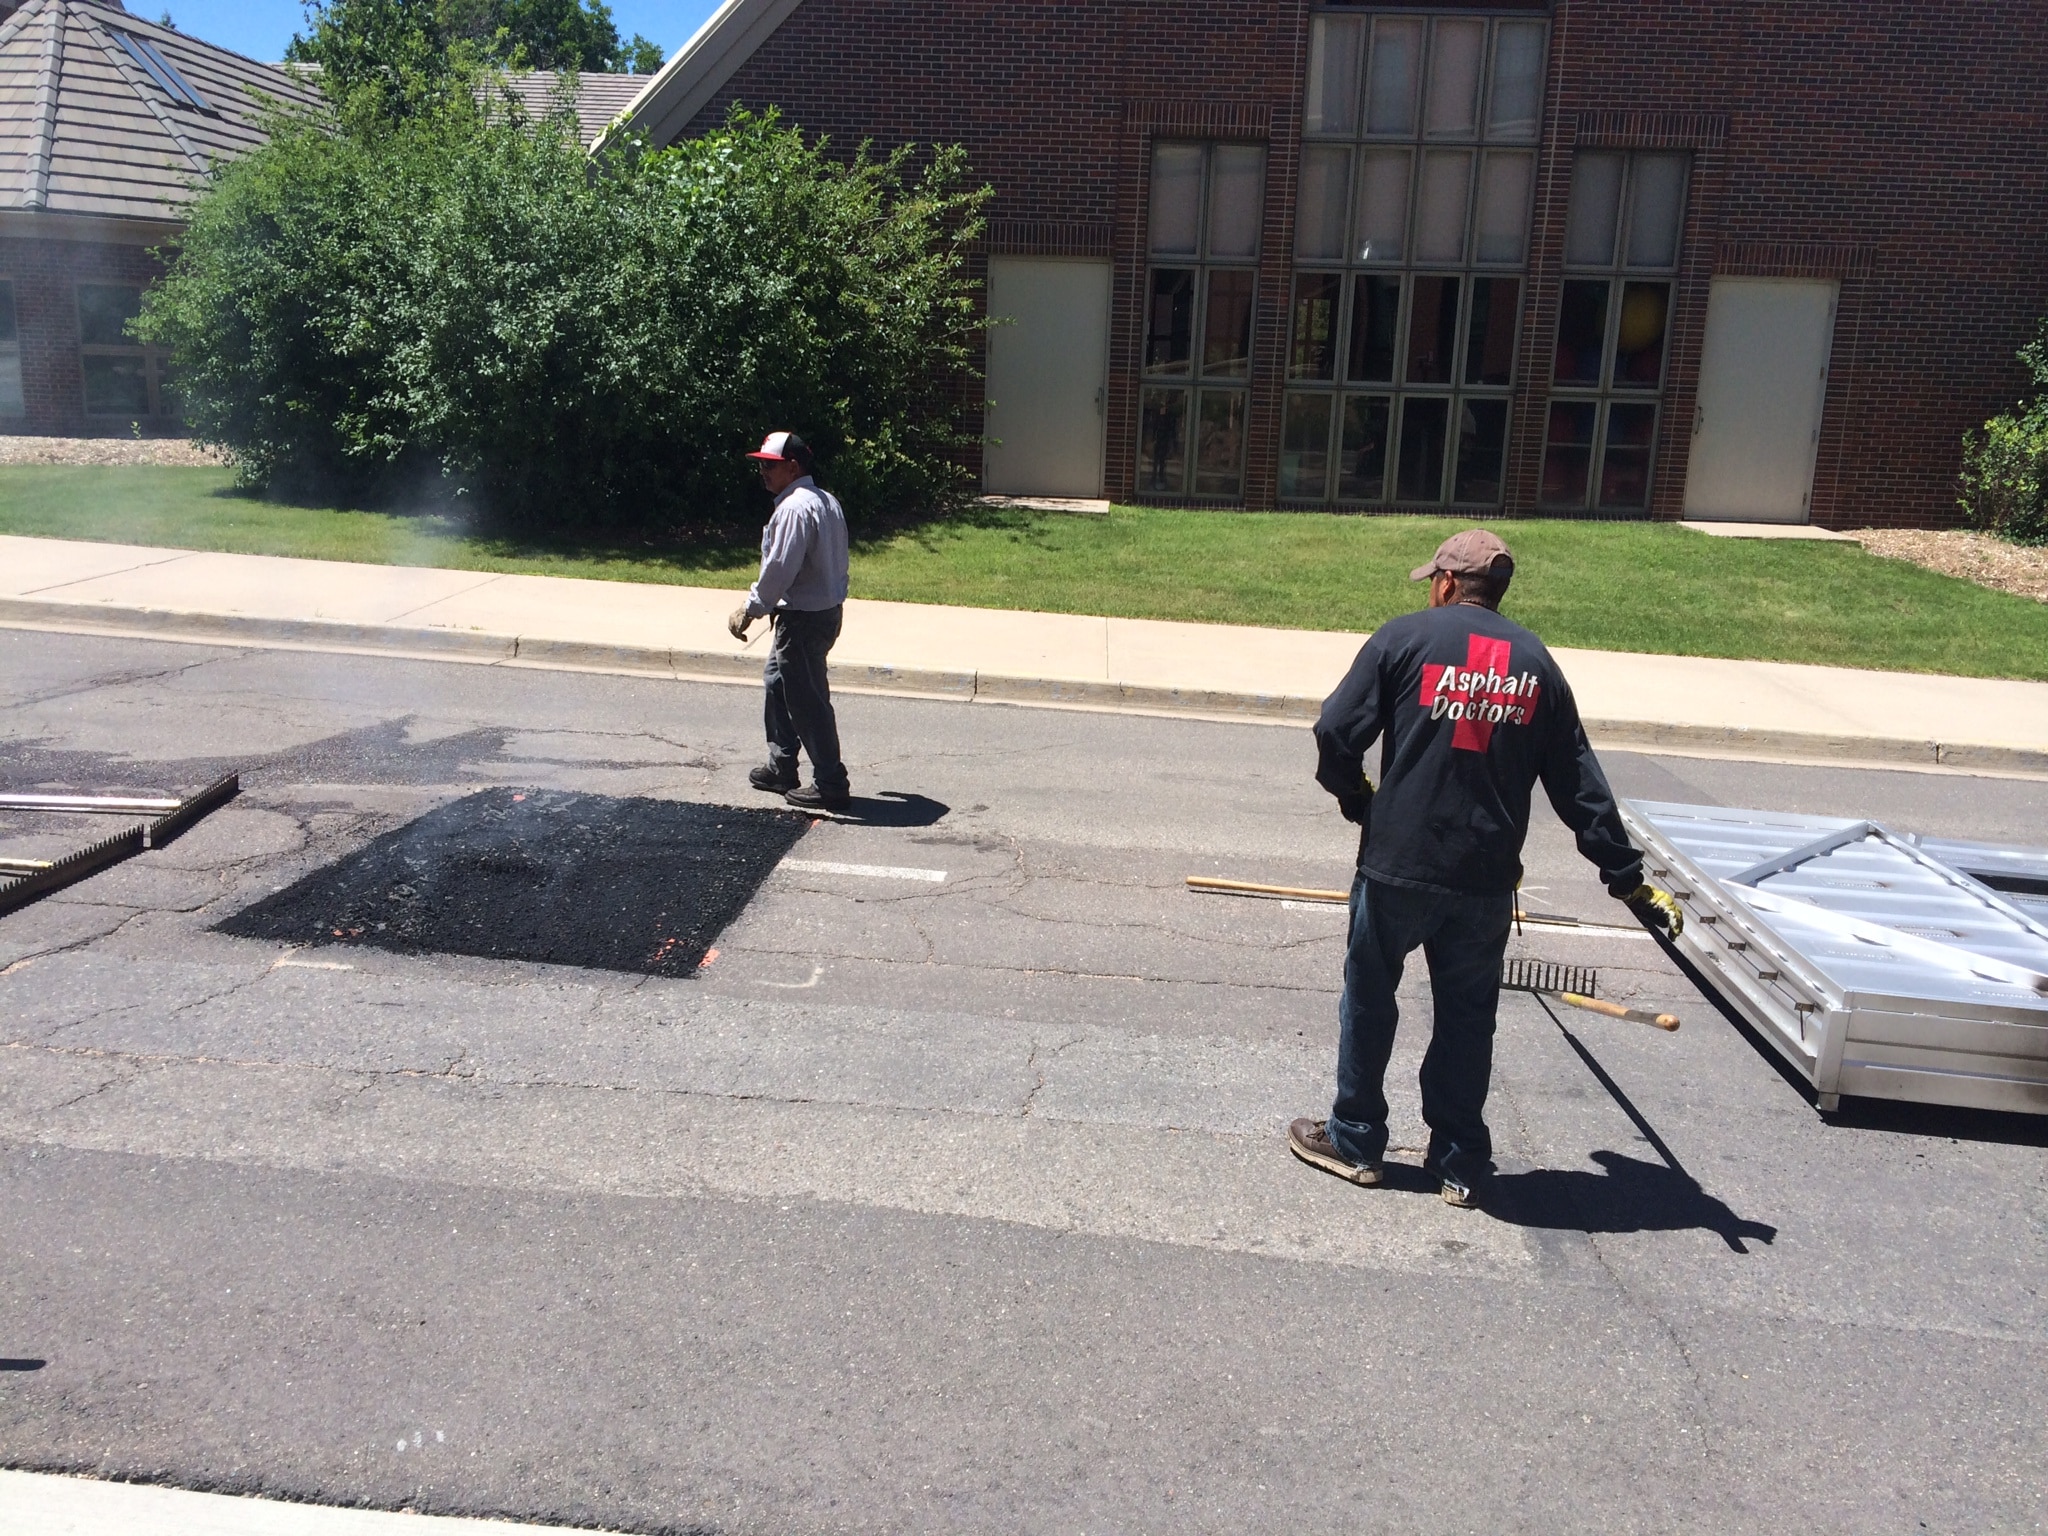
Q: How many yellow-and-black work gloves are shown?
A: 2